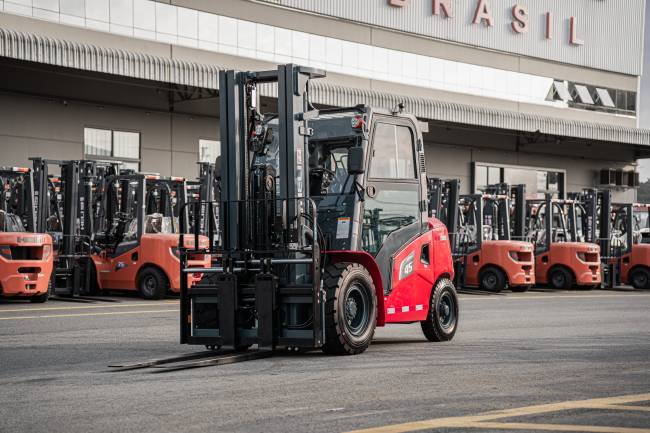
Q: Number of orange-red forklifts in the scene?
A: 5